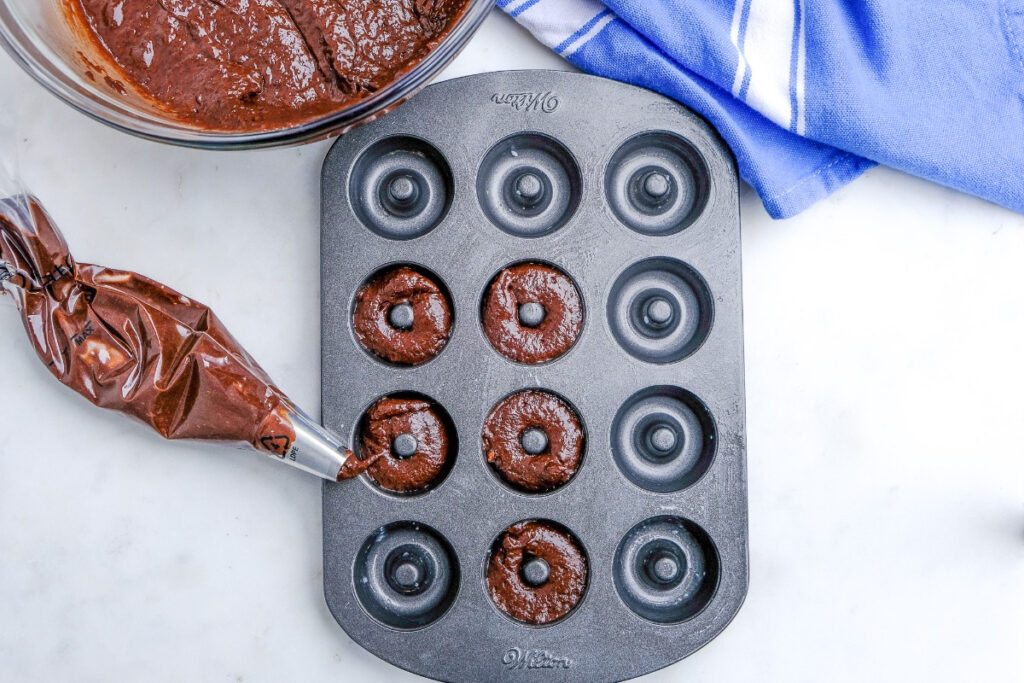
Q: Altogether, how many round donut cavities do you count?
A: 12